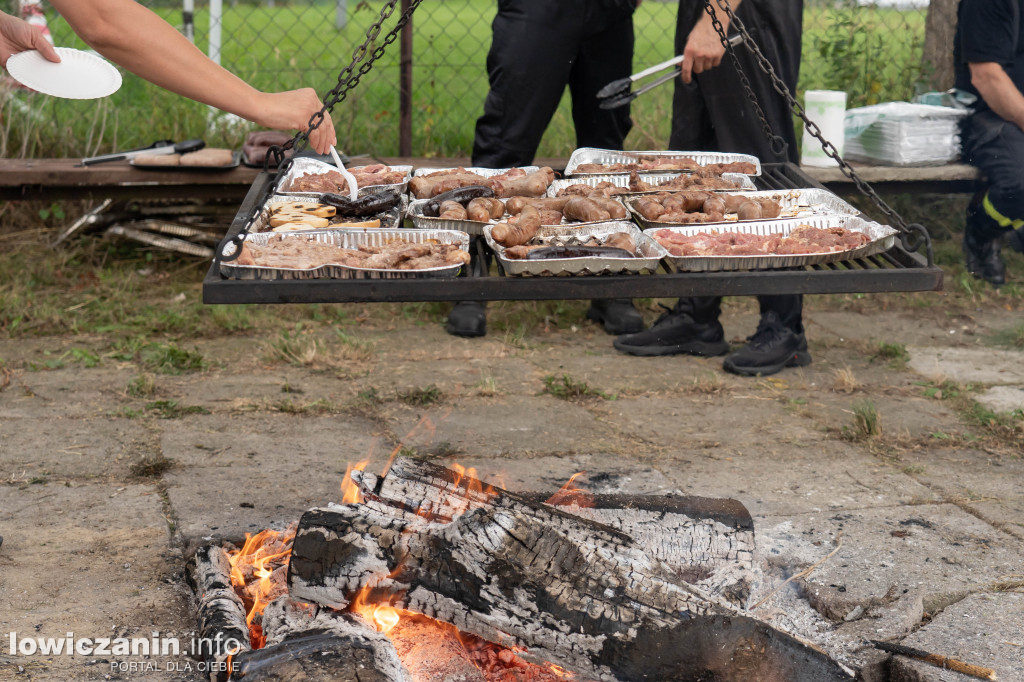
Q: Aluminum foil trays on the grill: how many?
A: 10